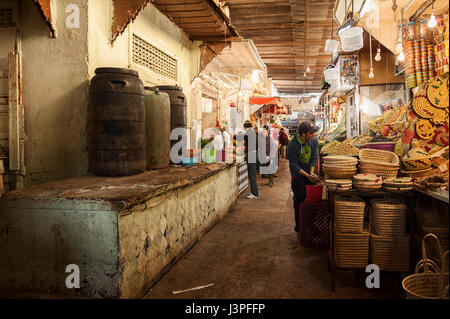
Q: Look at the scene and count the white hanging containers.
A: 3